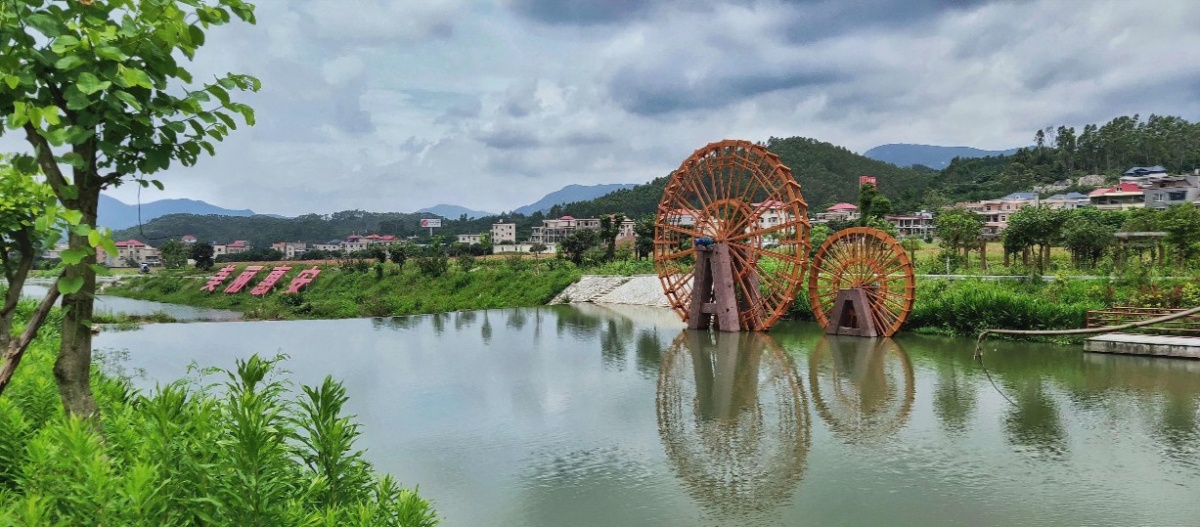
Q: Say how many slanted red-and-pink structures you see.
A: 4